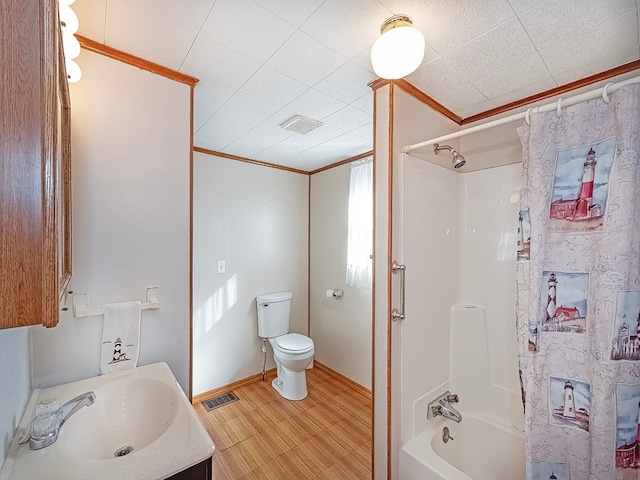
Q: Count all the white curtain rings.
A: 3